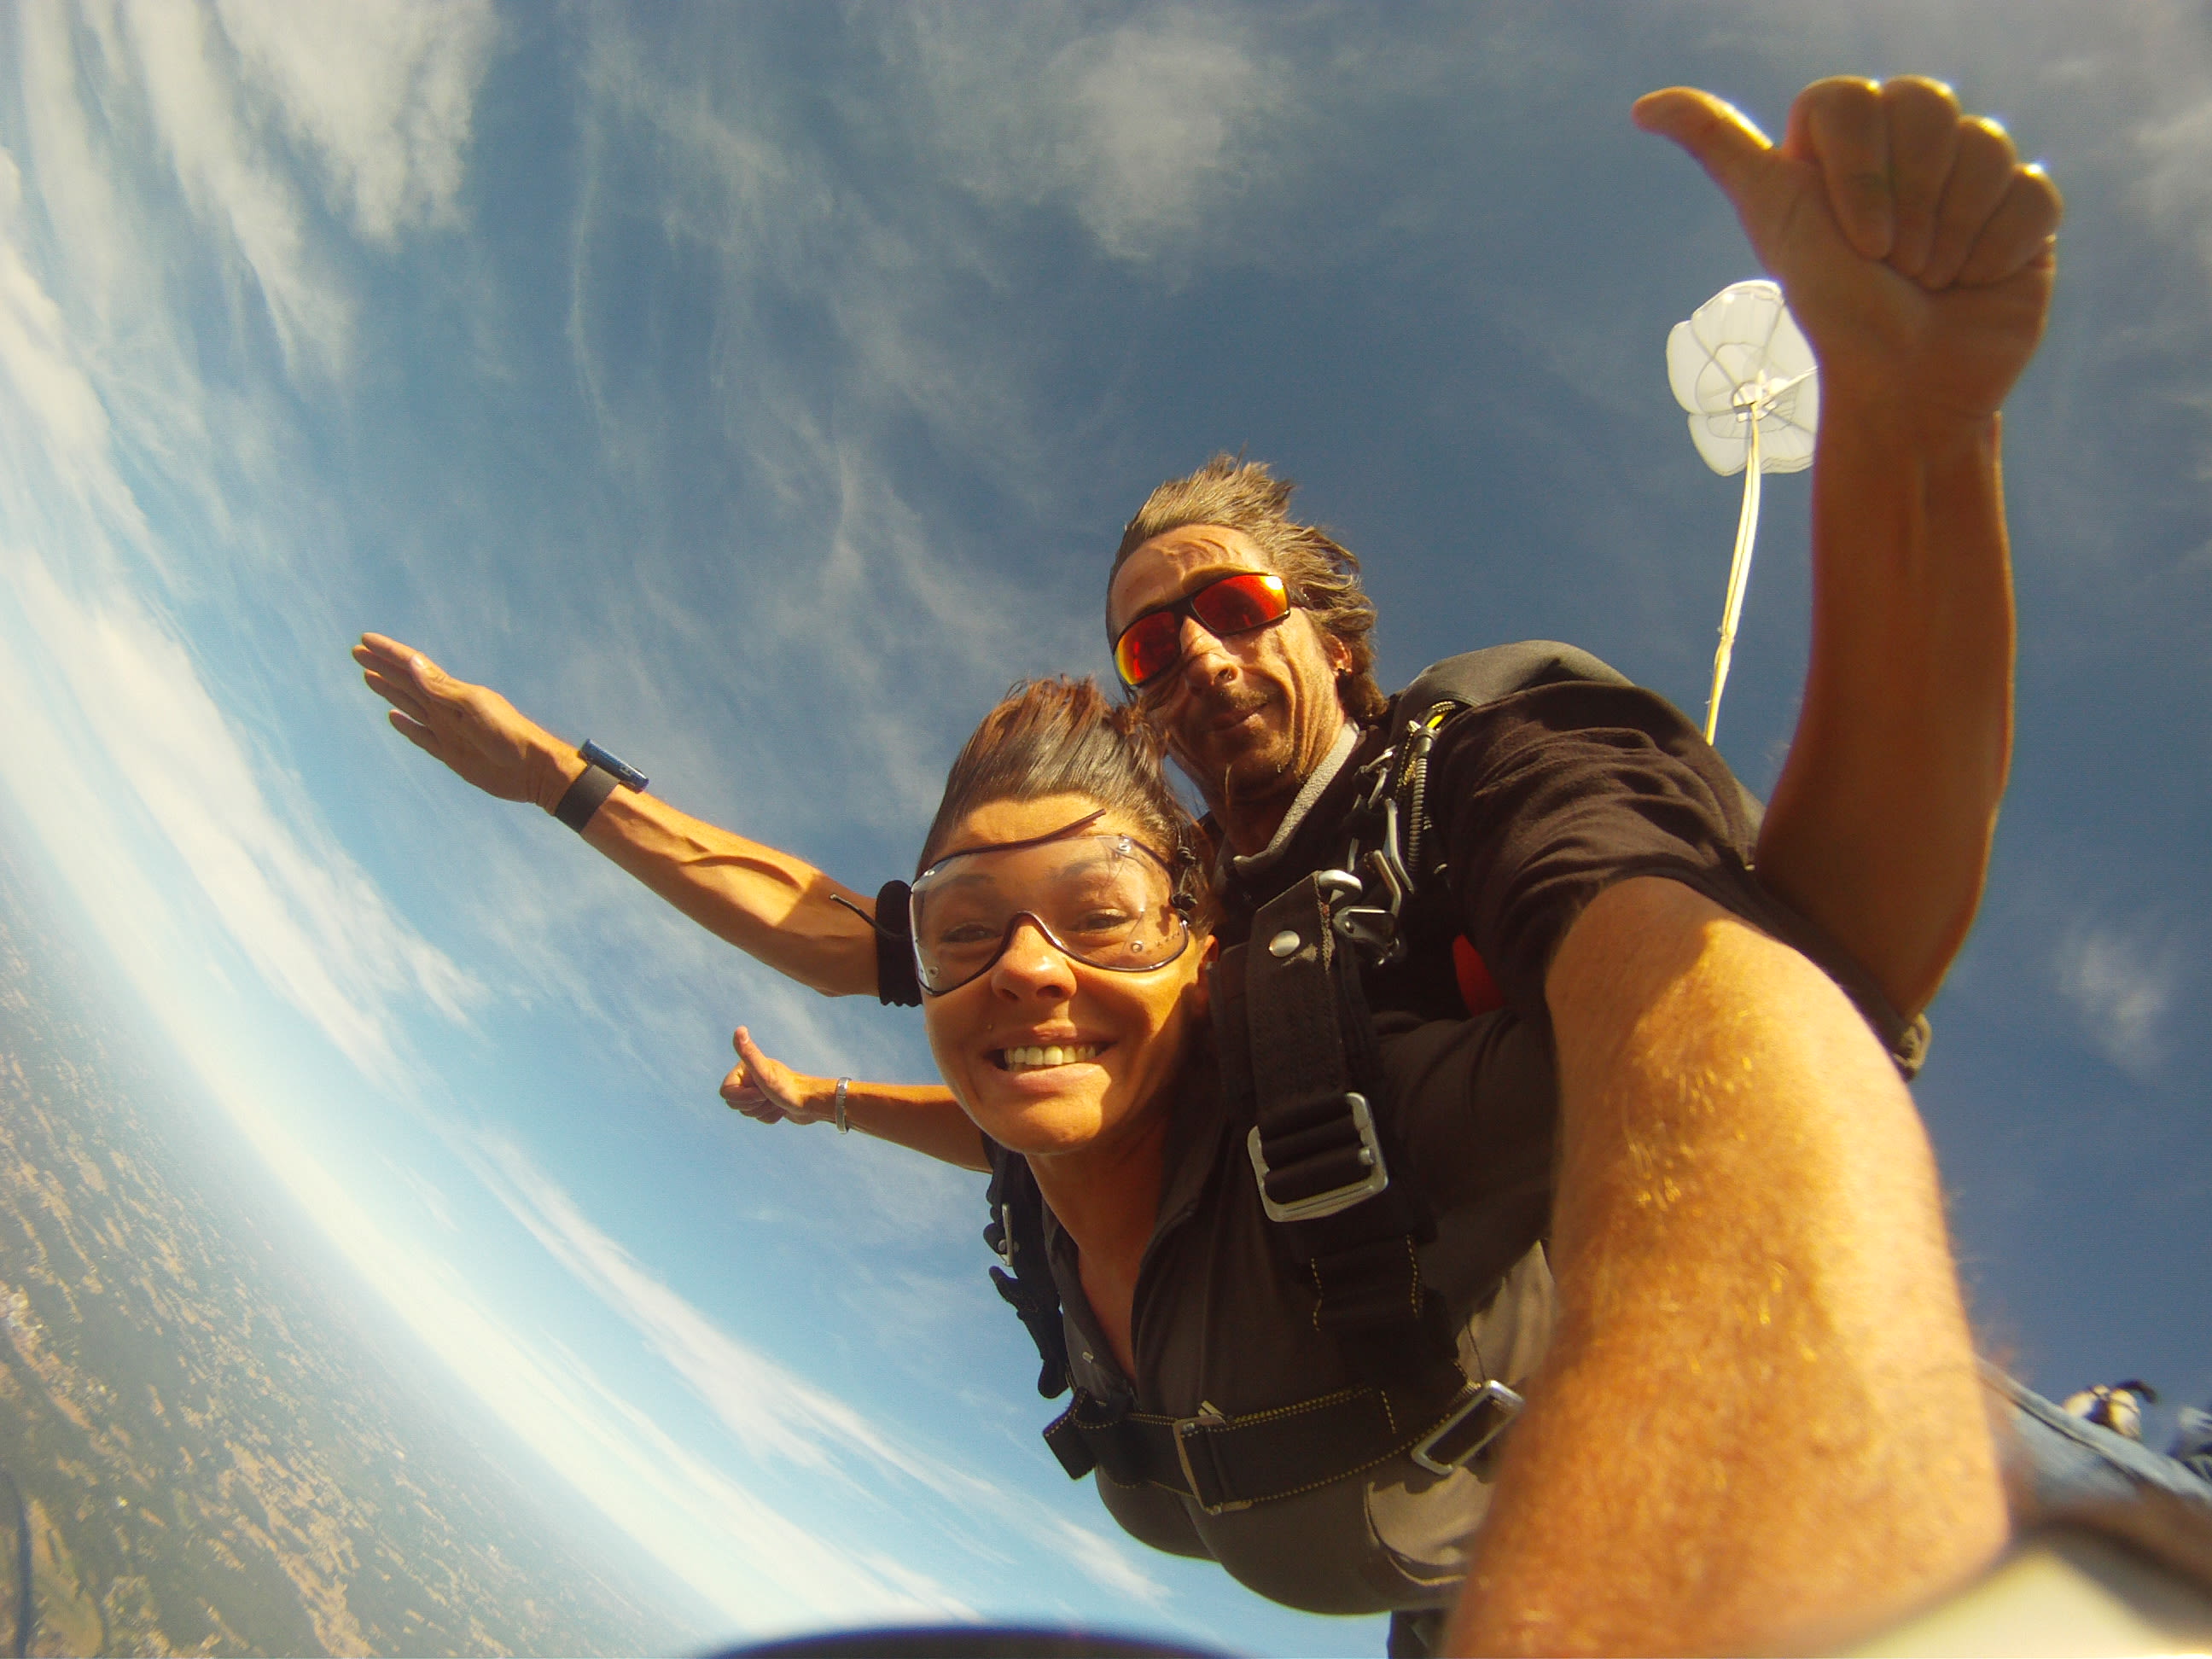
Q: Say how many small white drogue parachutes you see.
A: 1